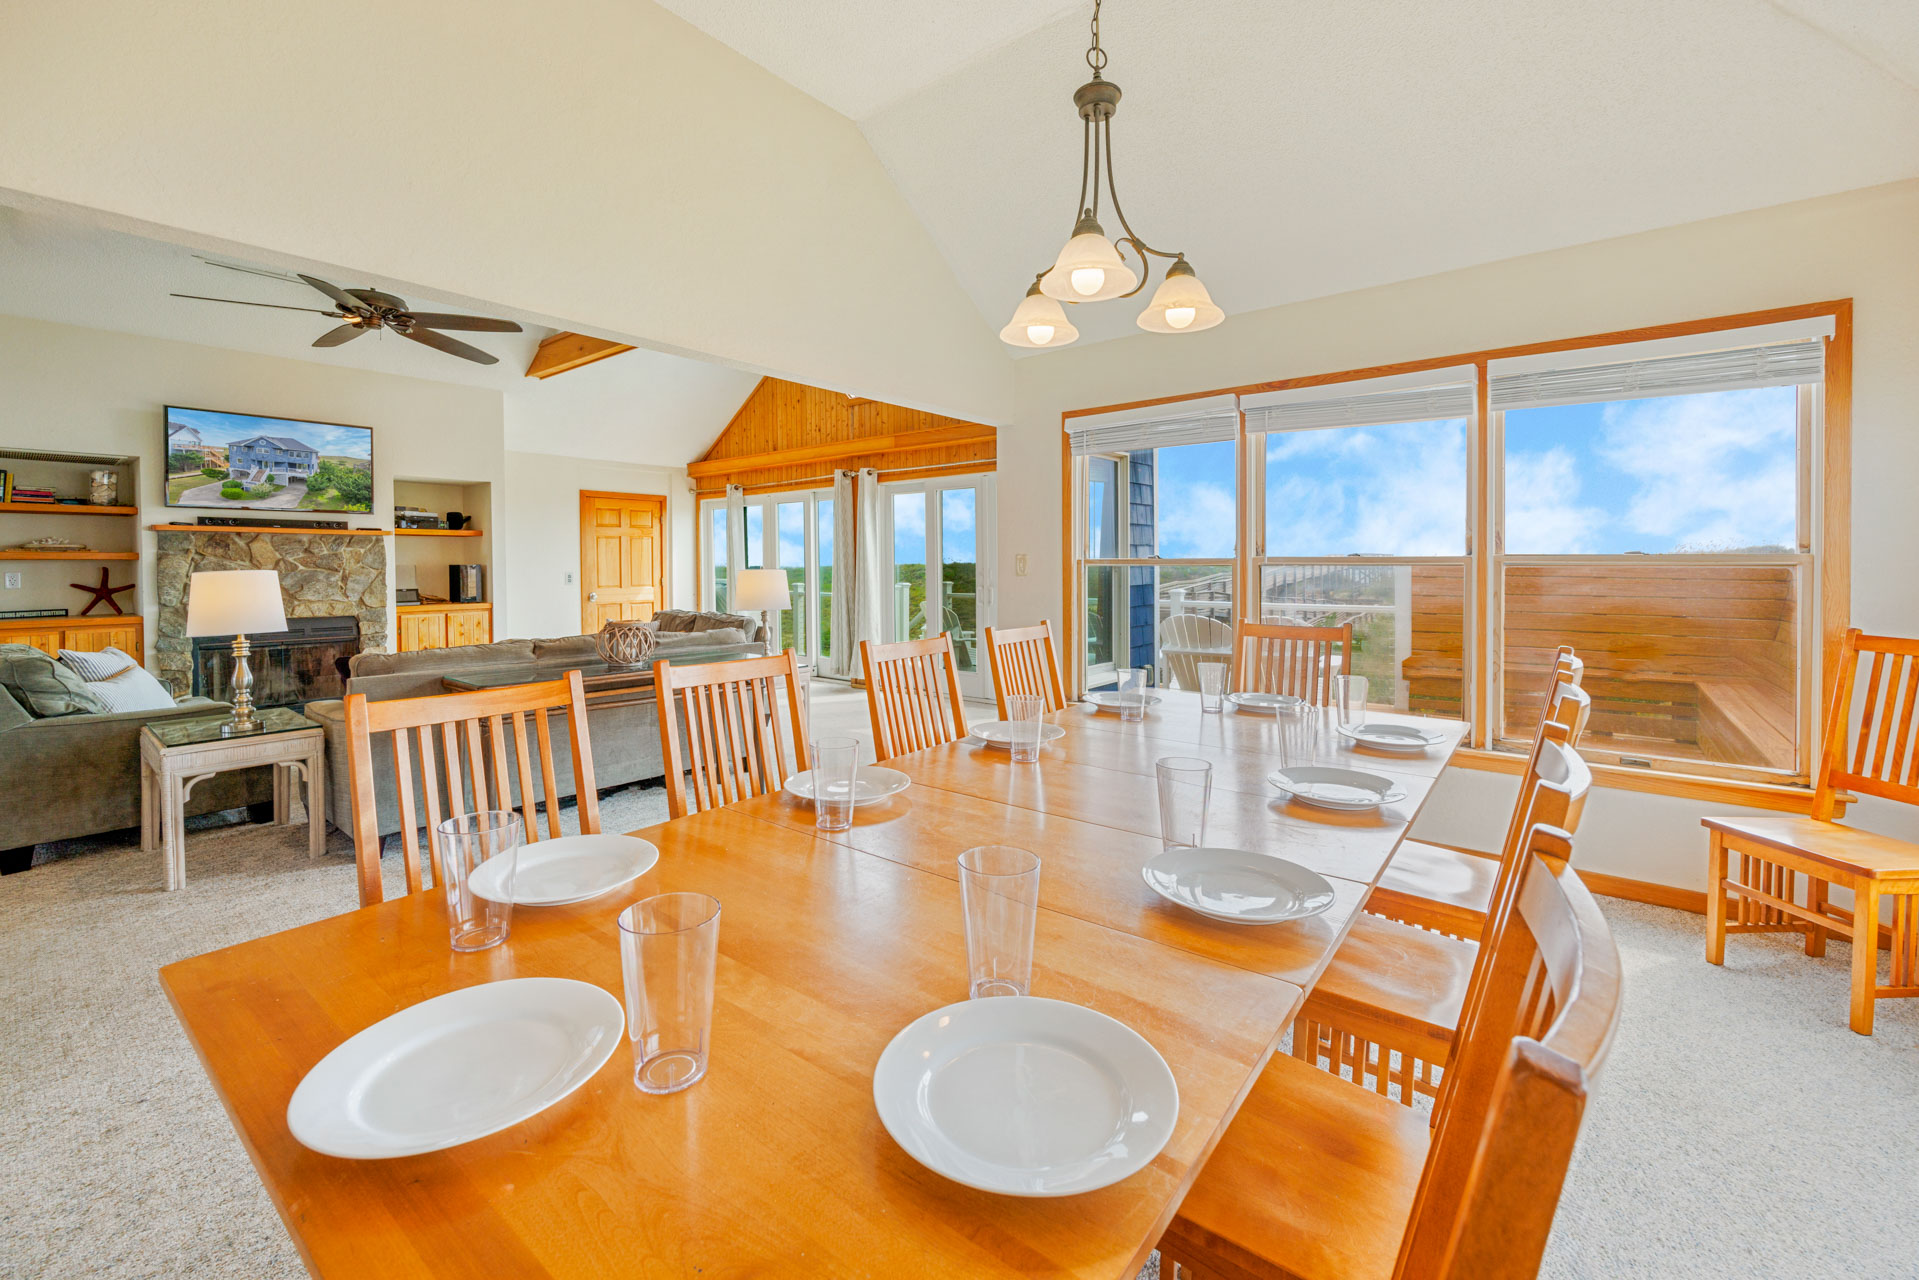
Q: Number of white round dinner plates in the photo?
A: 10